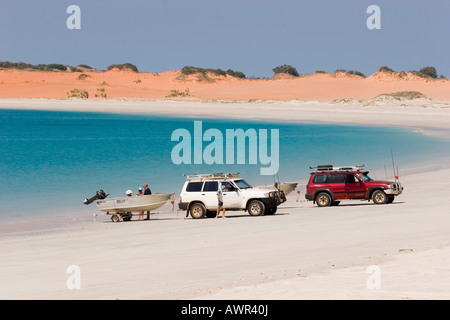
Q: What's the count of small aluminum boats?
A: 2